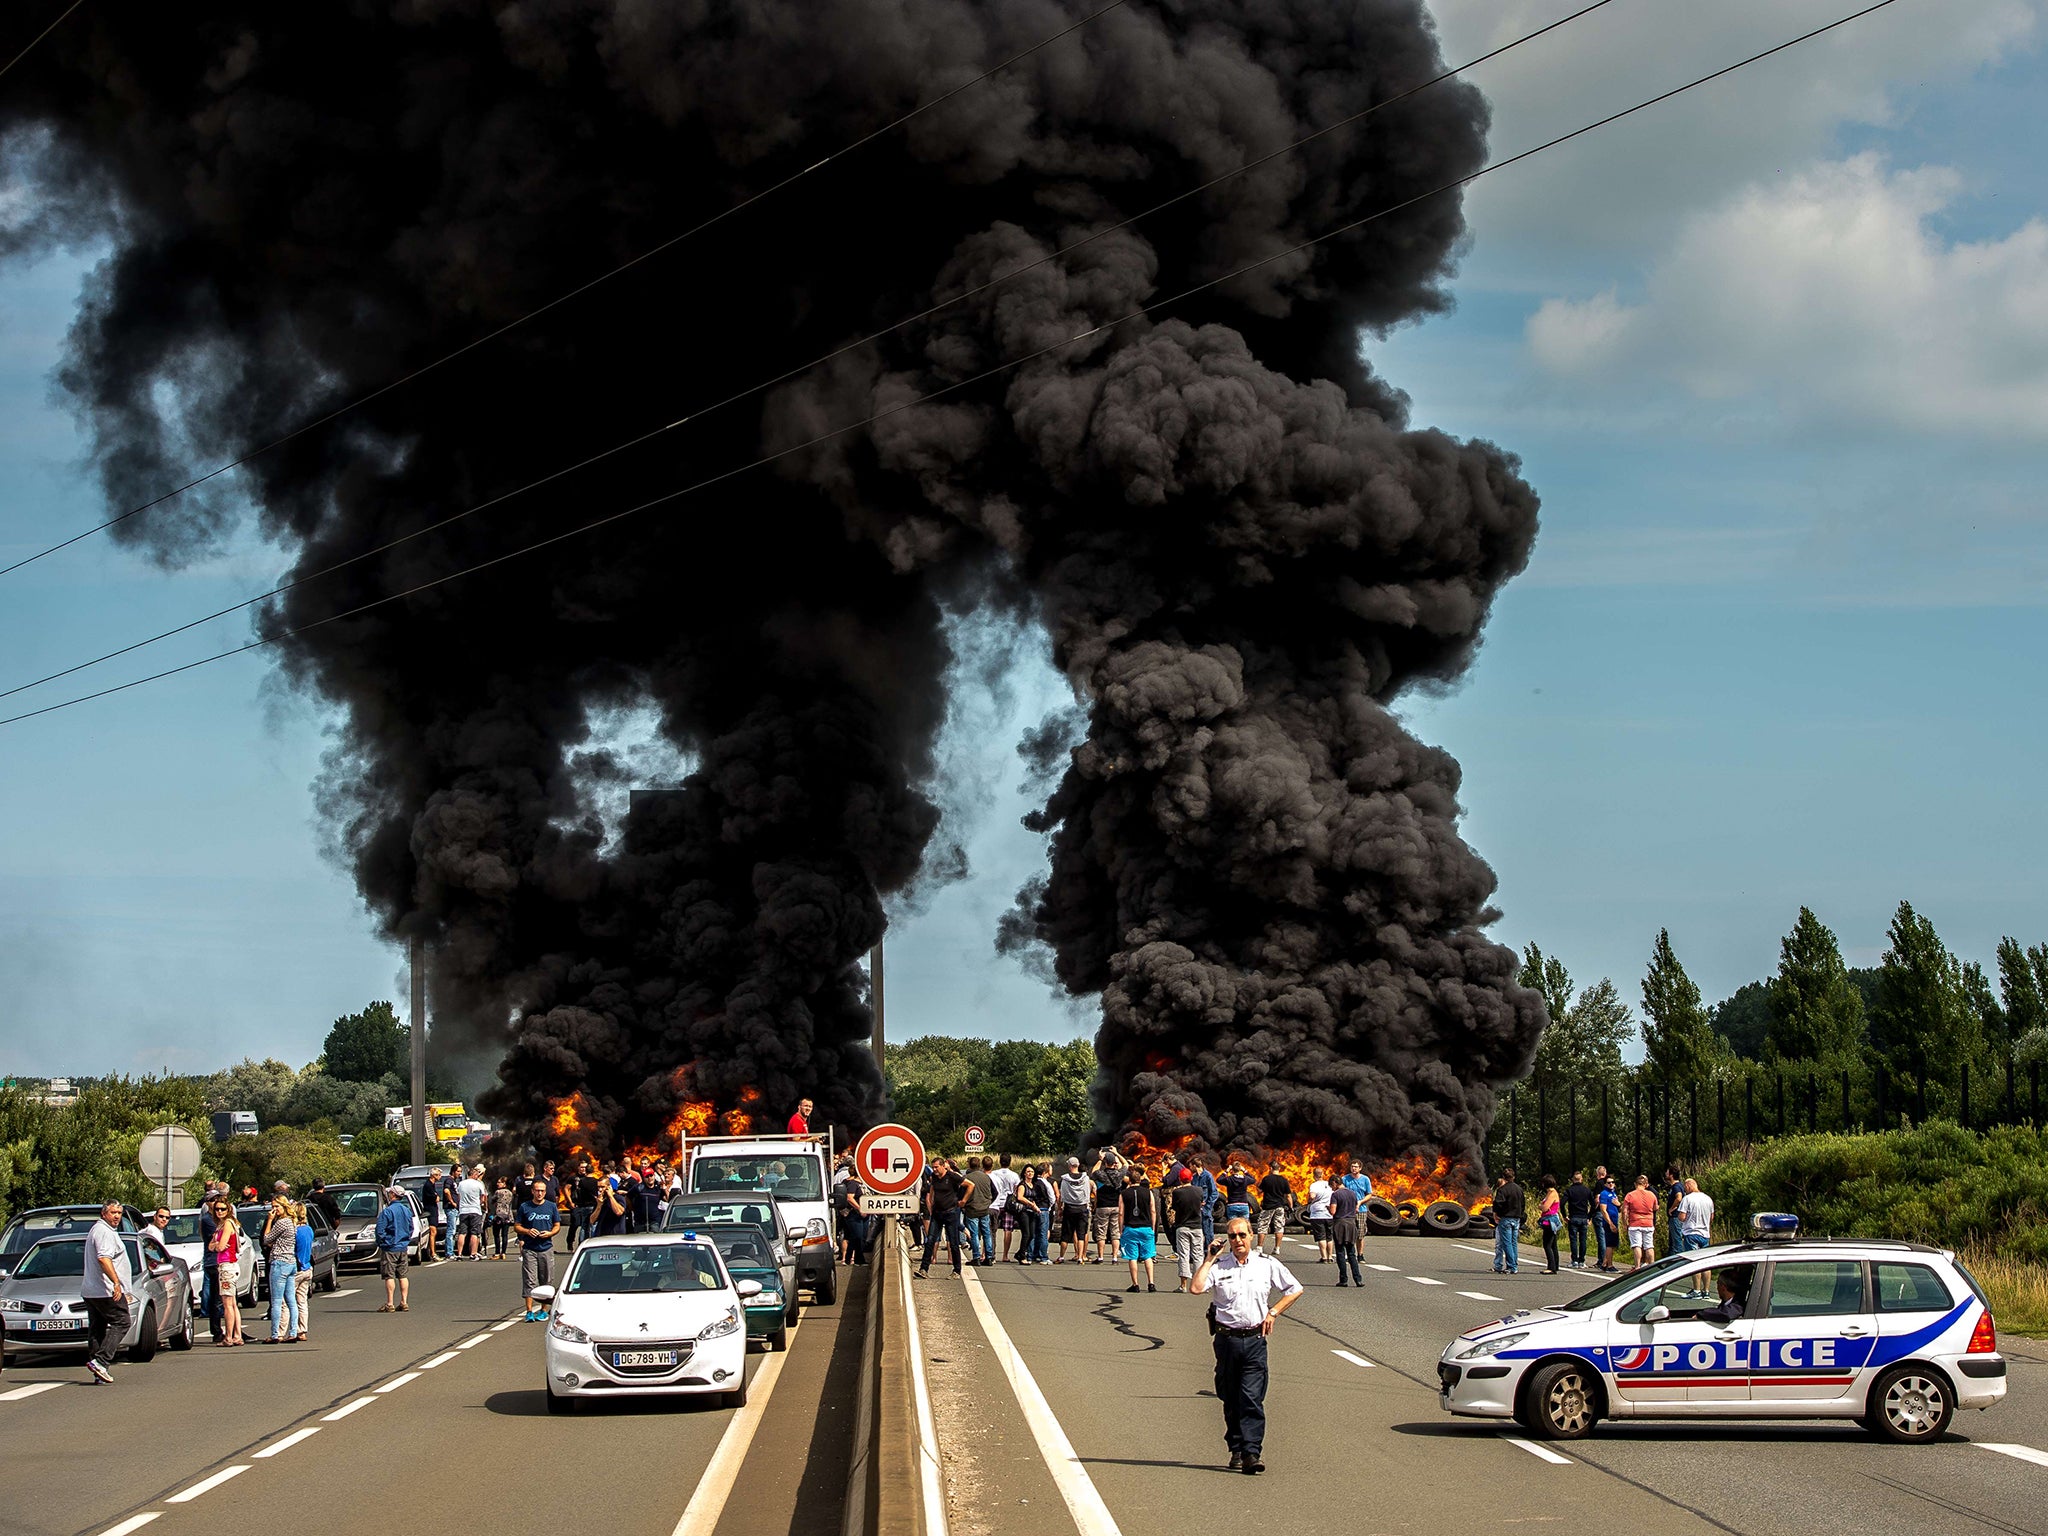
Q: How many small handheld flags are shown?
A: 0